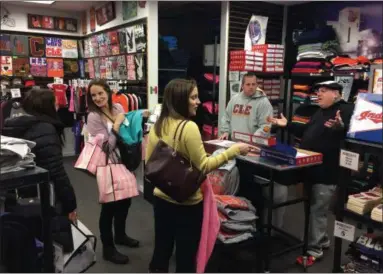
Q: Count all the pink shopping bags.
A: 2